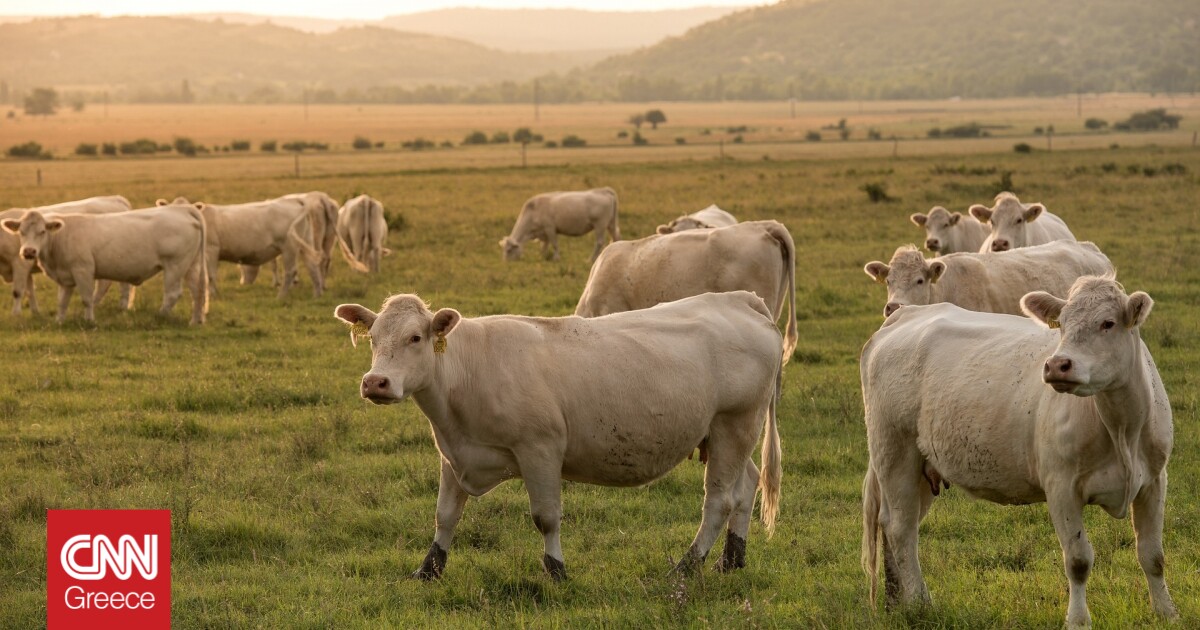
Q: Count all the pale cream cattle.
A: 13